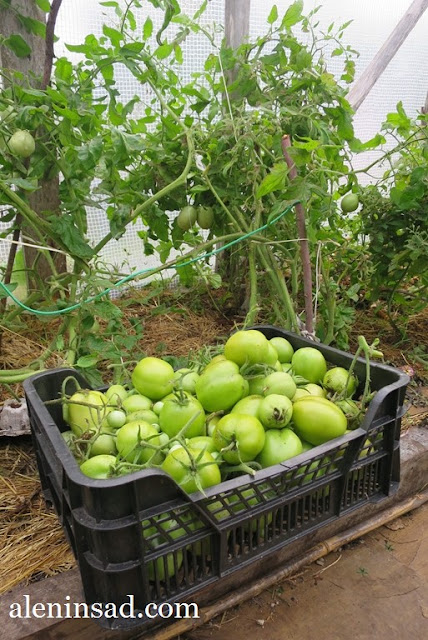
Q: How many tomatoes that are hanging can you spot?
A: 4